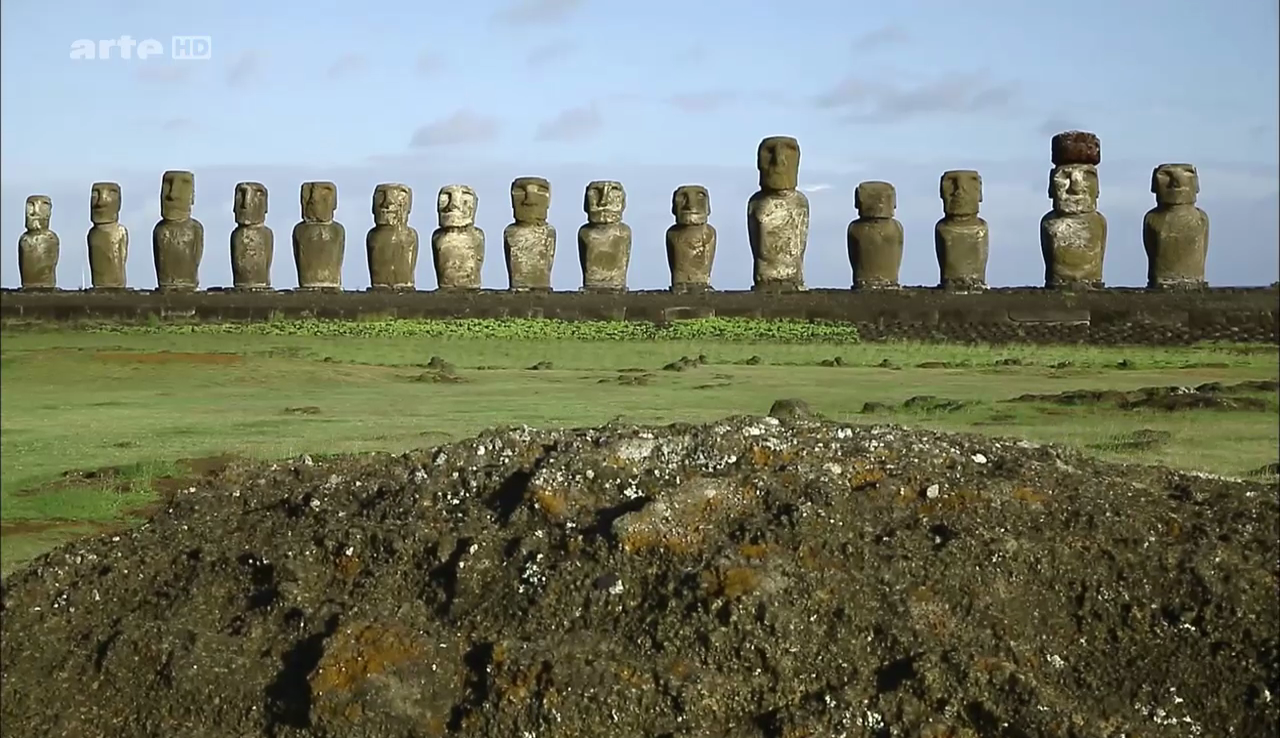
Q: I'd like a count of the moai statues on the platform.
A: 15